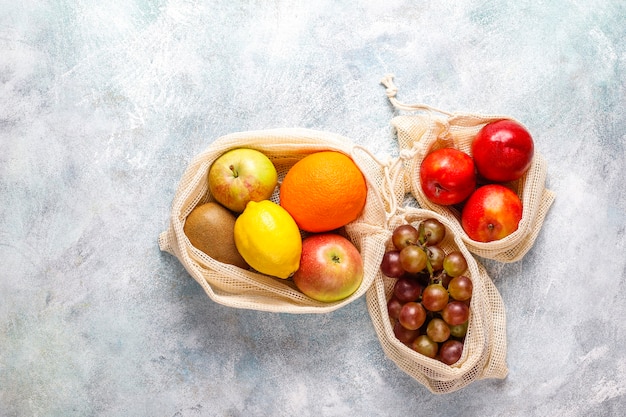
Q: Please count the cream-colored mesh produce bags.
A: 3